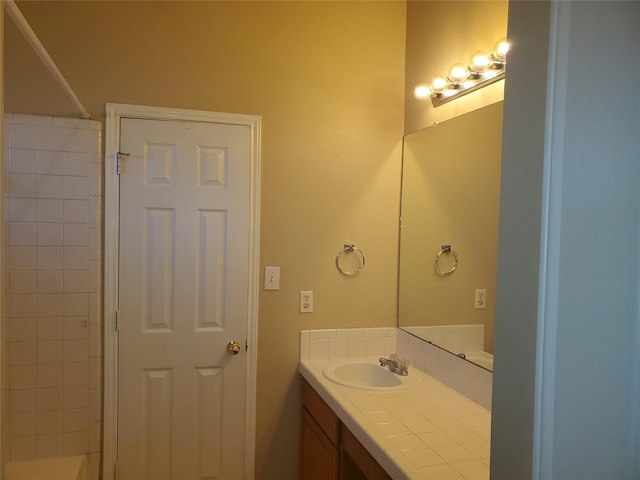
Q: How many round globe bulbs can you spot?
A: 5